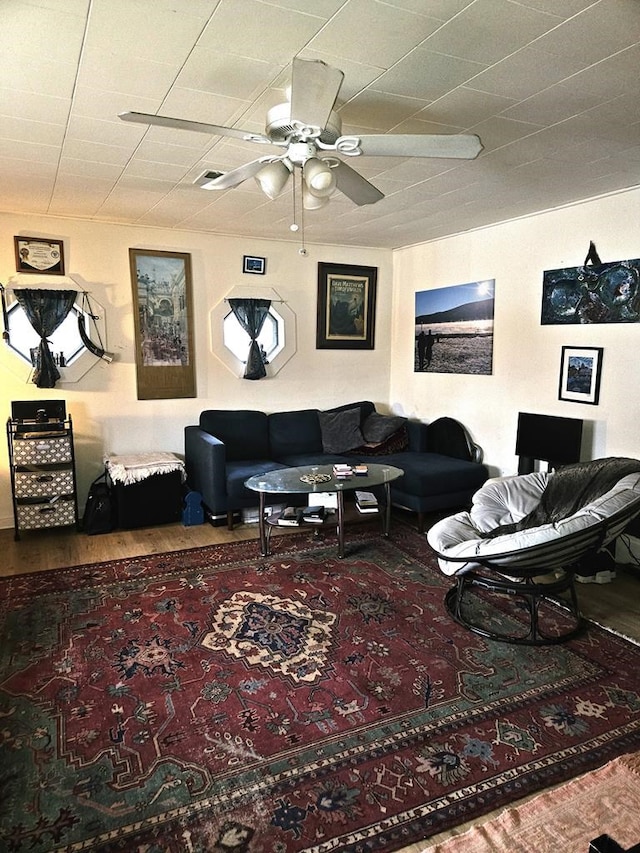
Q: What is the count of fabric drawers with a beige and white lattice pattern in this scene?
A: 3